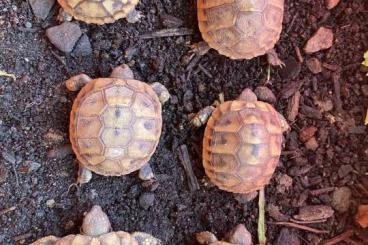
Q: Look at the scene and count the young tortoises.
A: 6